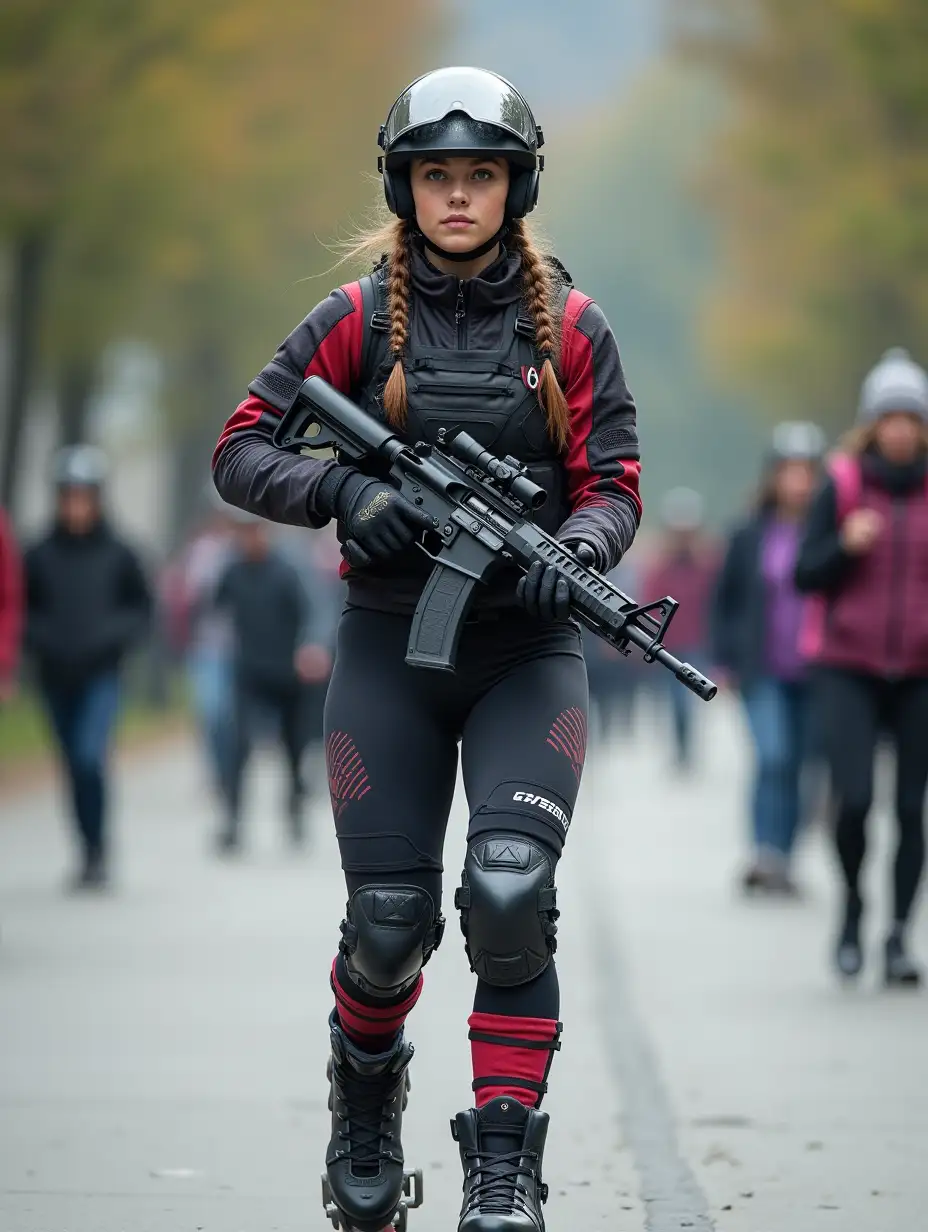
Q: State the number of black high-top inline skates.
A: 2